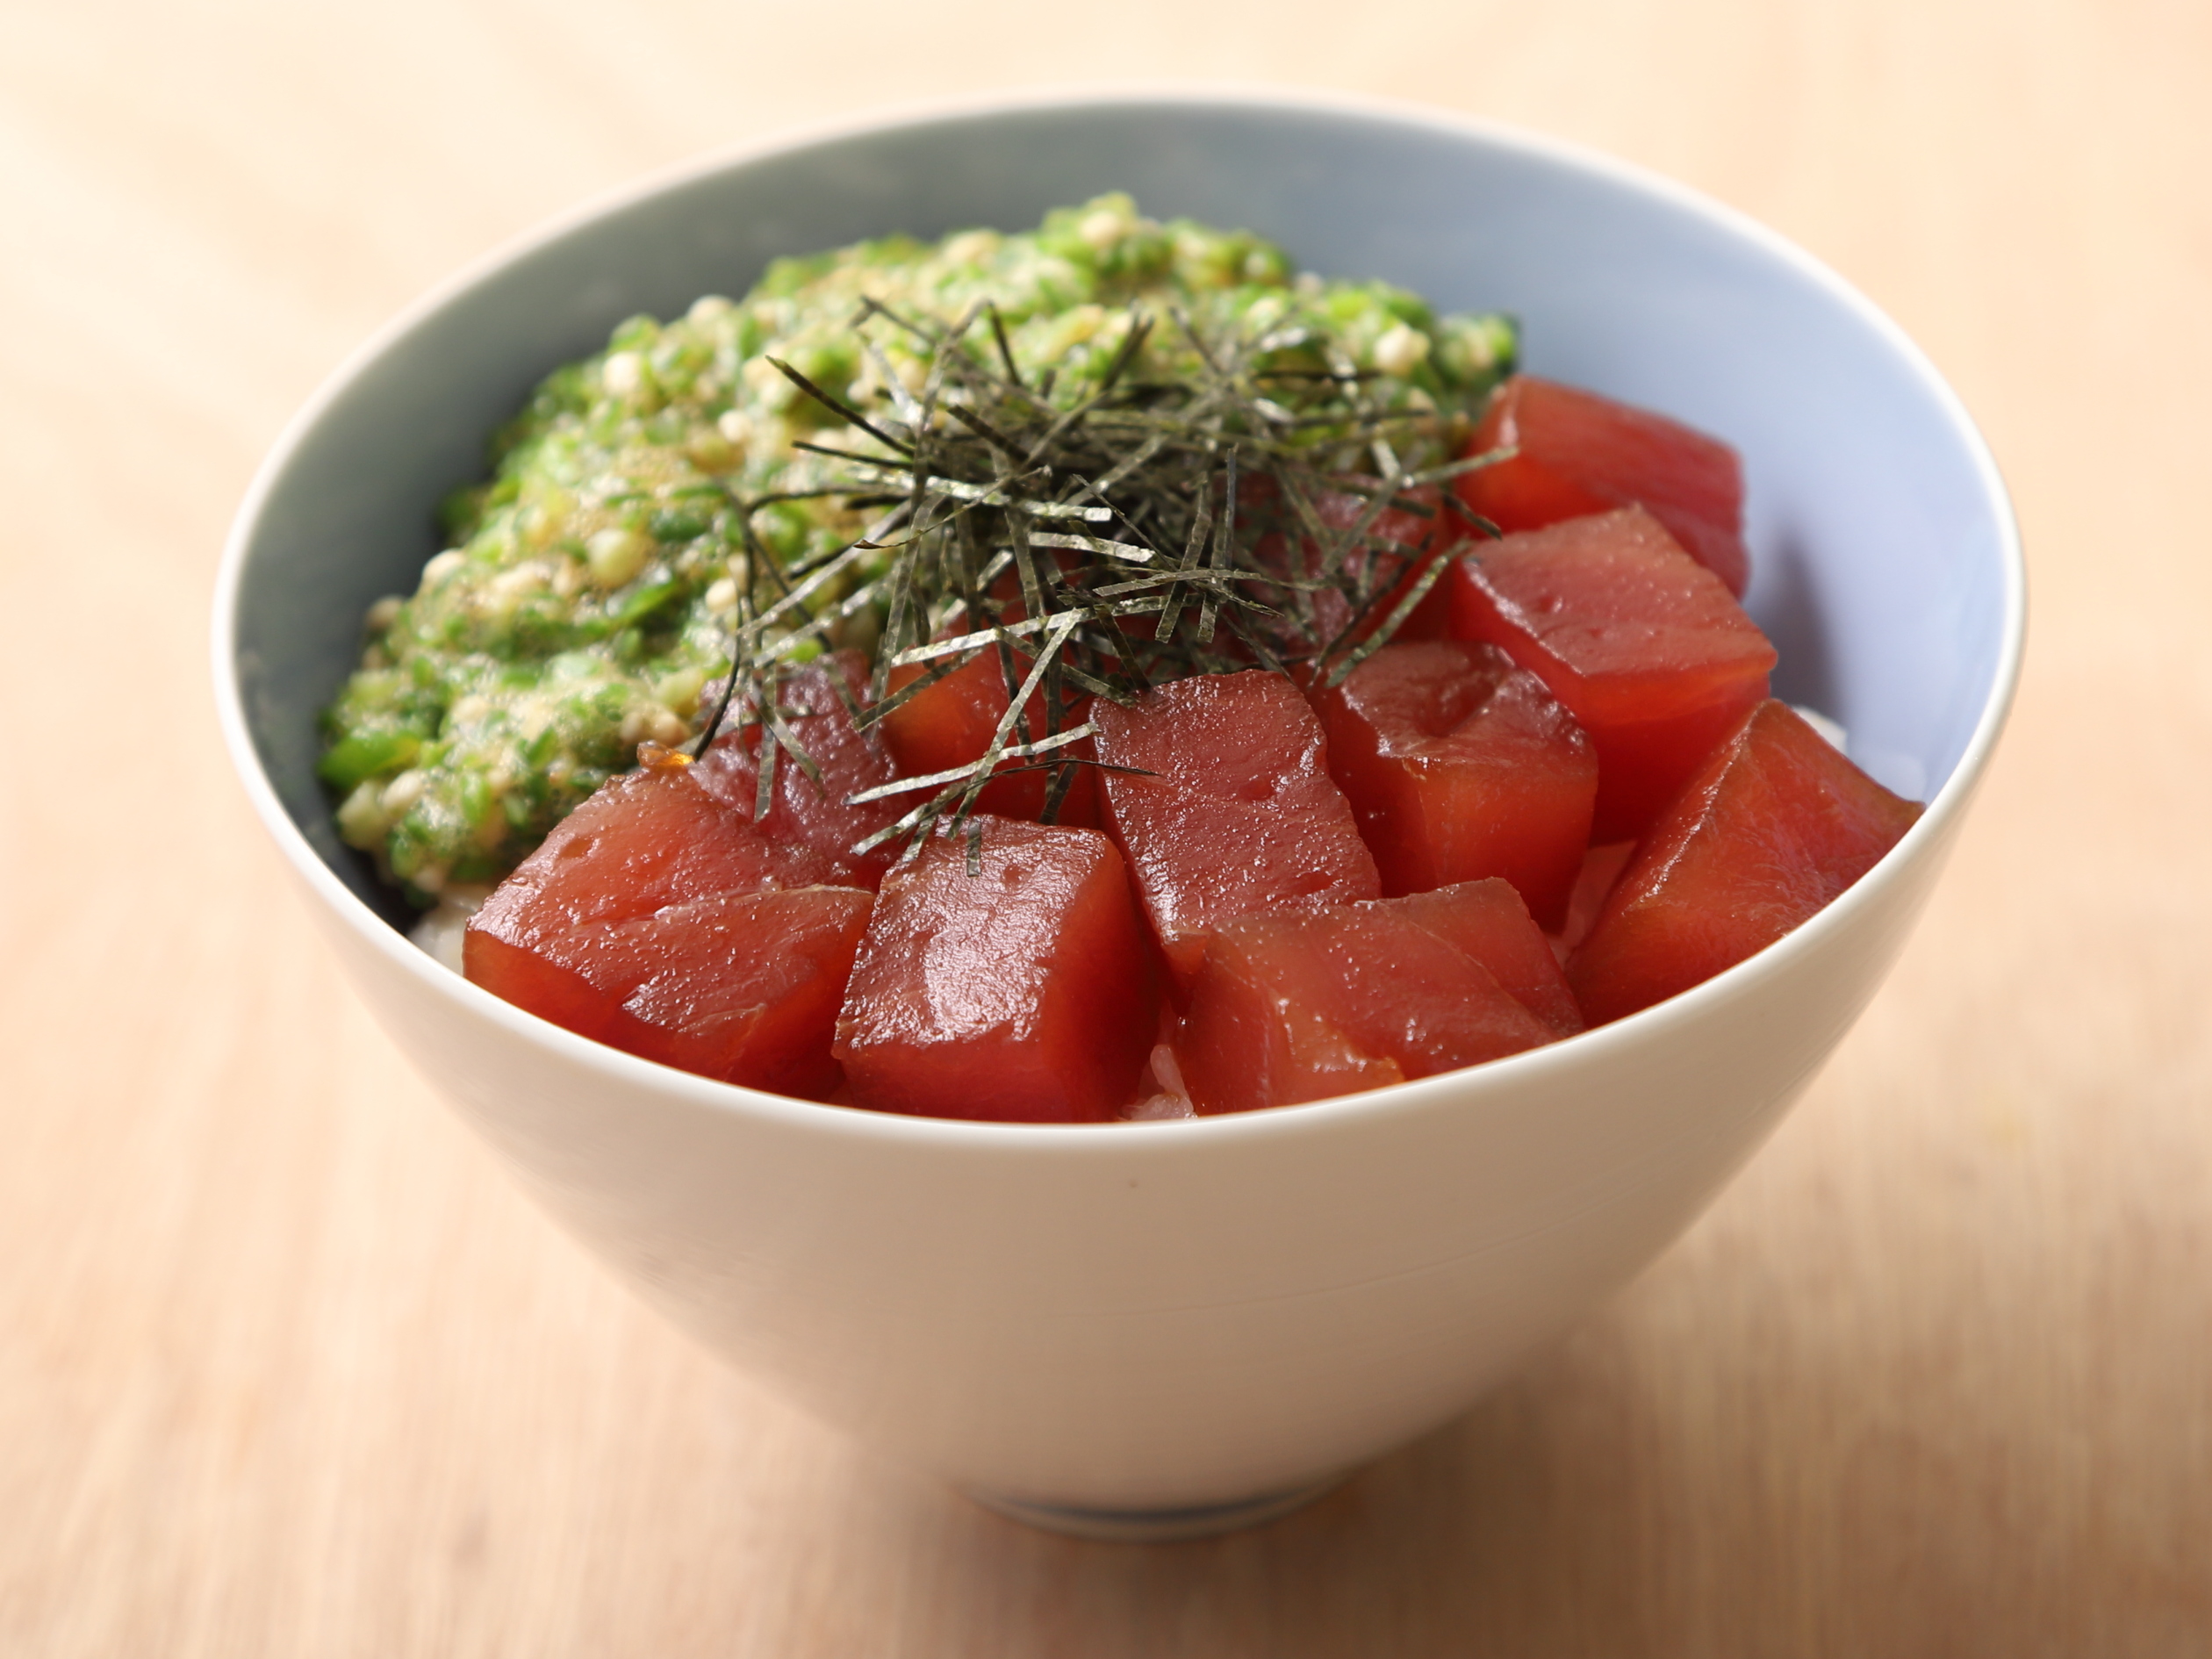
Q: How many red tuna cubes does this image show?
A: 11